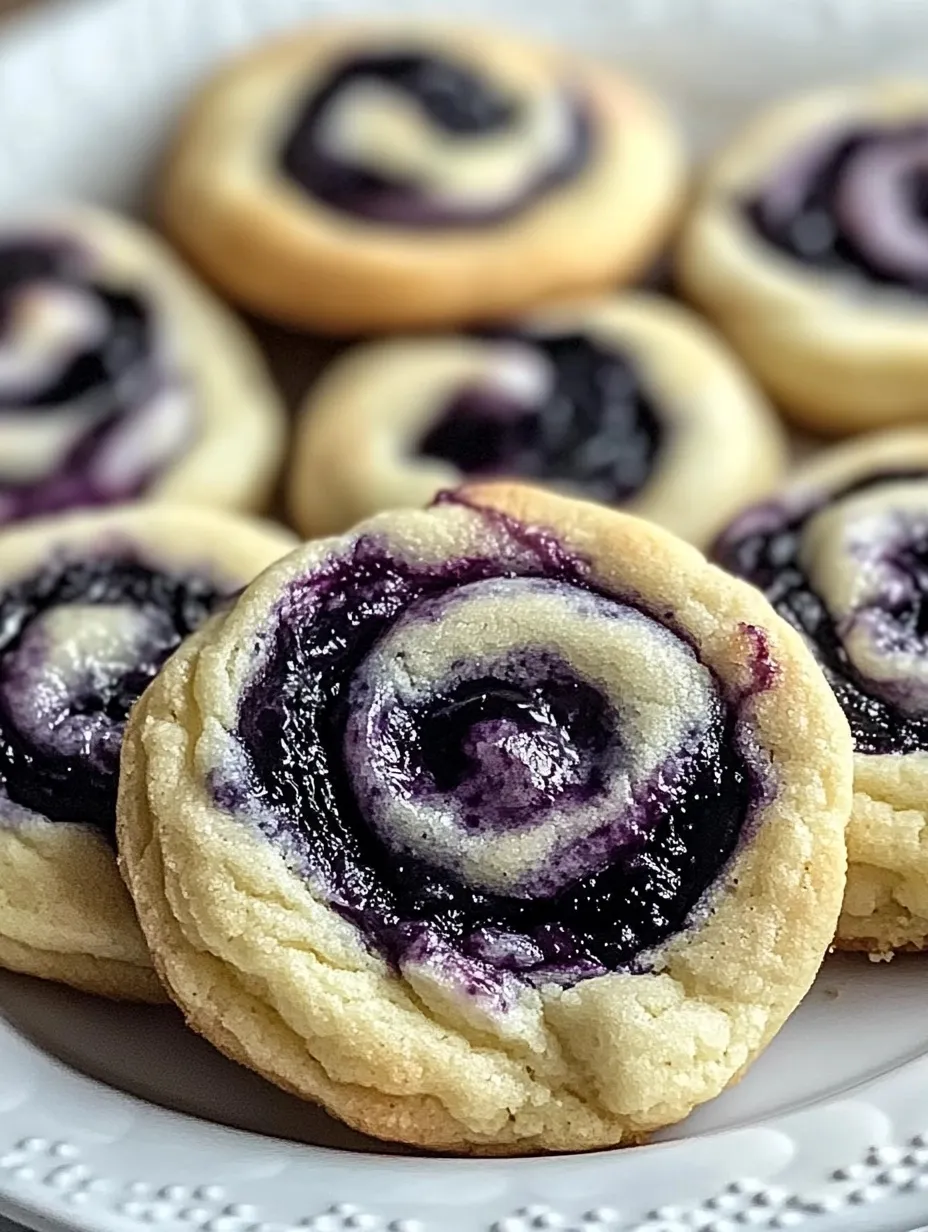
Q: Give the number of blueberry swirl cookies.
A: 7